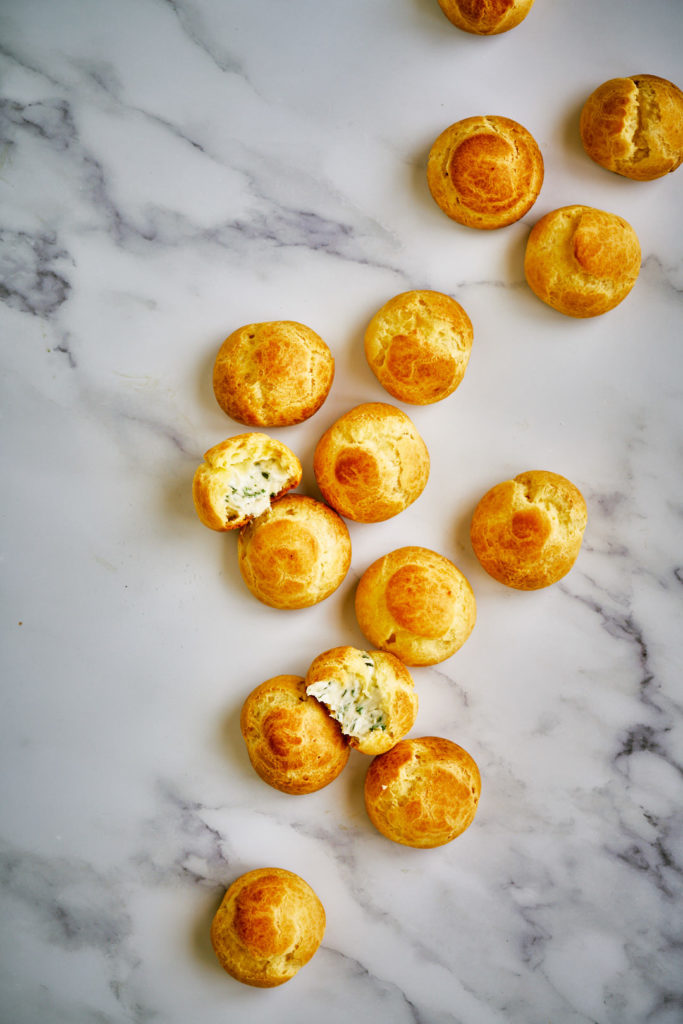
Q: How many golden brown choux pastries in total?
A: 15